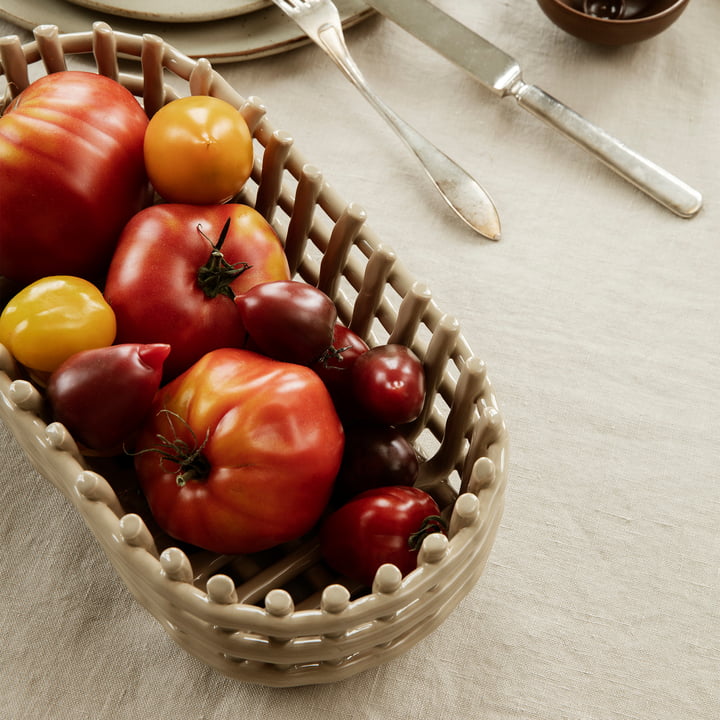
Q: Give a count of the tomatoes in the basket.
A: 11